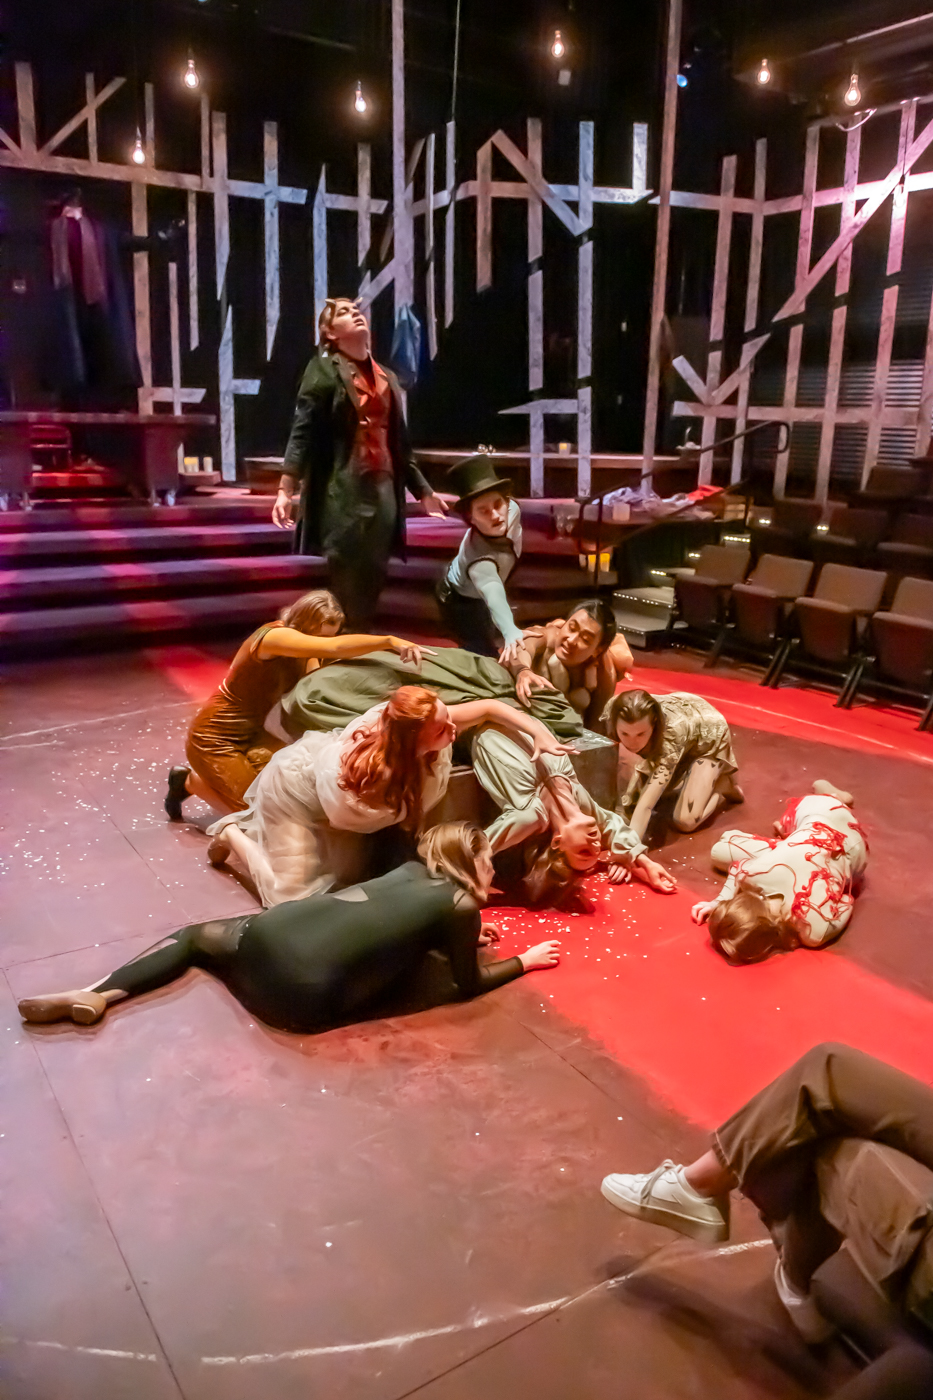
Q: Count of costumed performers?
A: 9